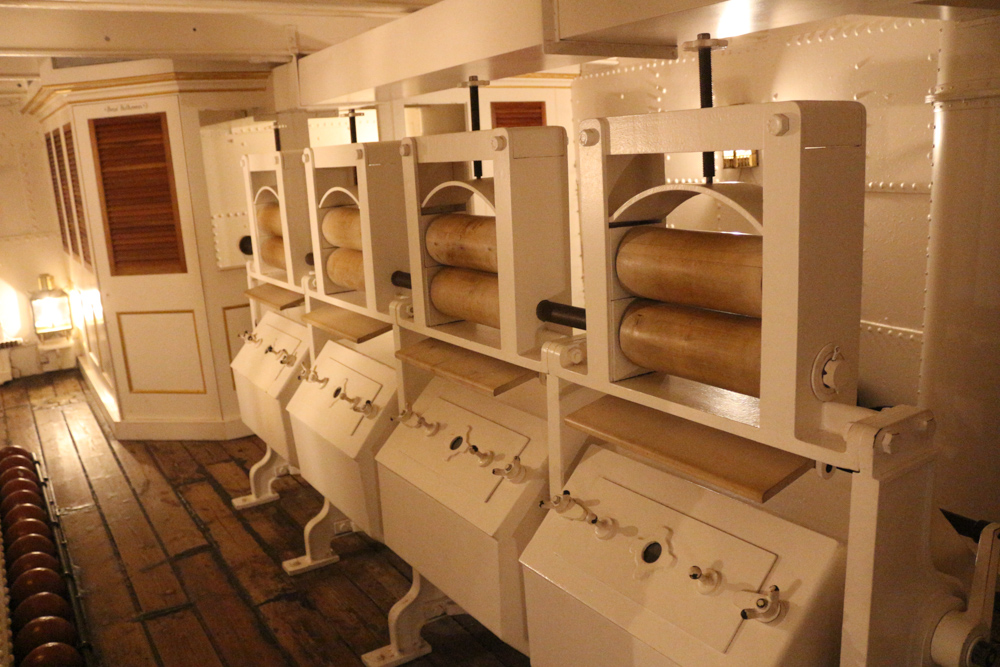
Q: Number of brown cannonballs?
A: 13